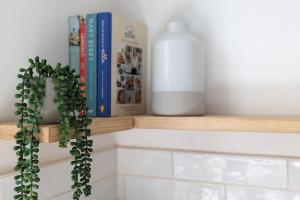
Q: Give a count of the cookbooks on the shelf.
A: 4